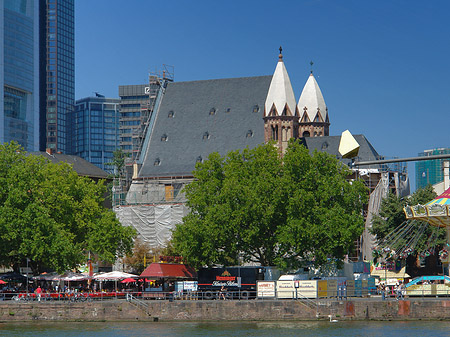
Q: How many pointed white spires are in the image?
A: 2